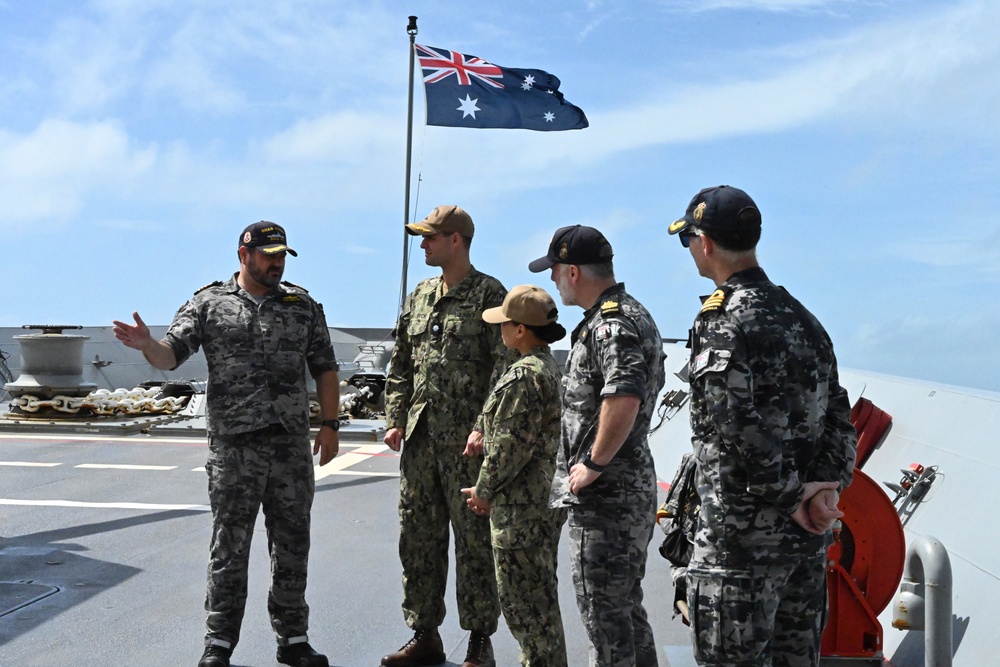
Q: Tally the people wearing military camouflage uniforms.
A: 5